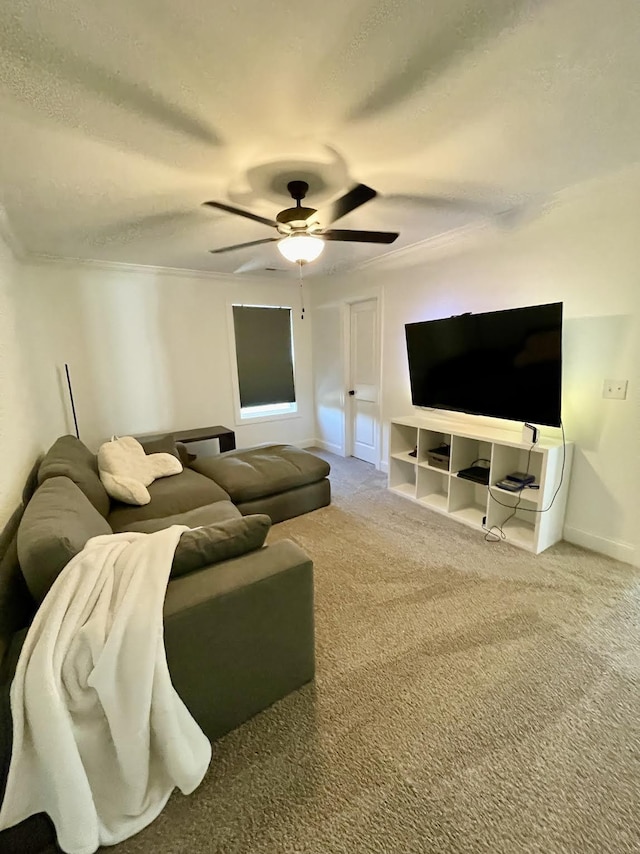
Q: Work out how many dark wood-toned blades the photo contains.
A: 4